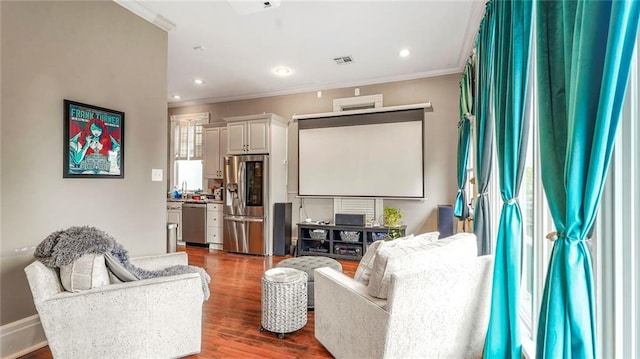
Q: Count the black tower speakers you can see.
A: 2